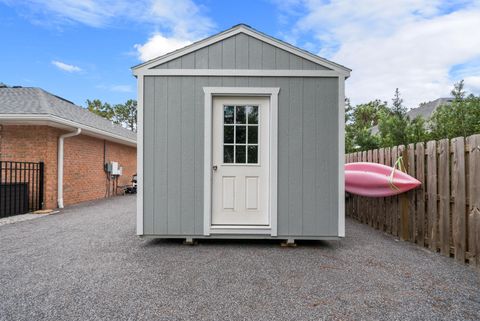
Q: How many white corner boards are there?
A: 2